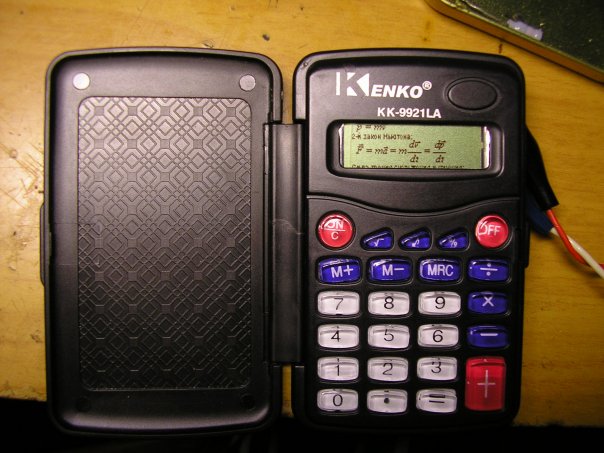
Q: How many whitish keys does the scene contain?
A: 12